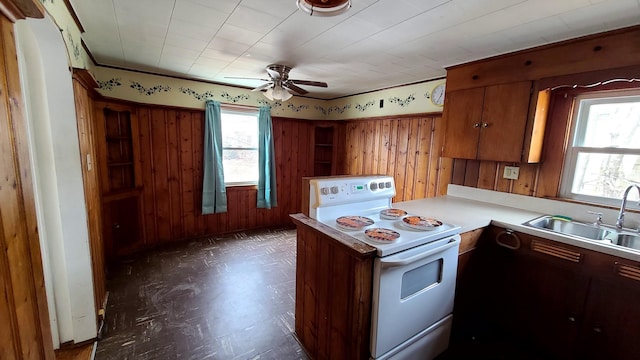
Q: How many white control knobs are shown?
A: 5